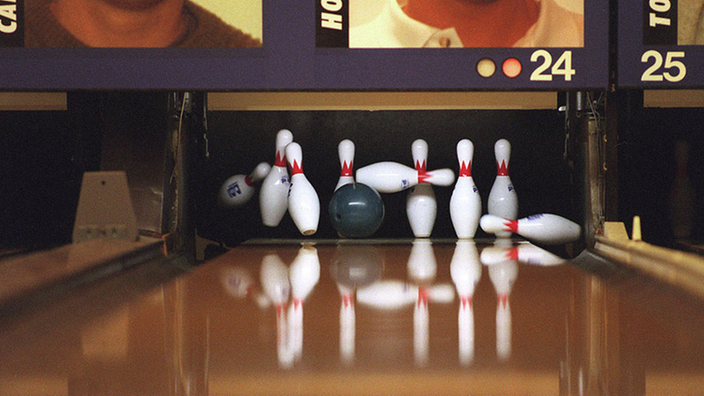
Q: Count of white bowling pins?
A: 9